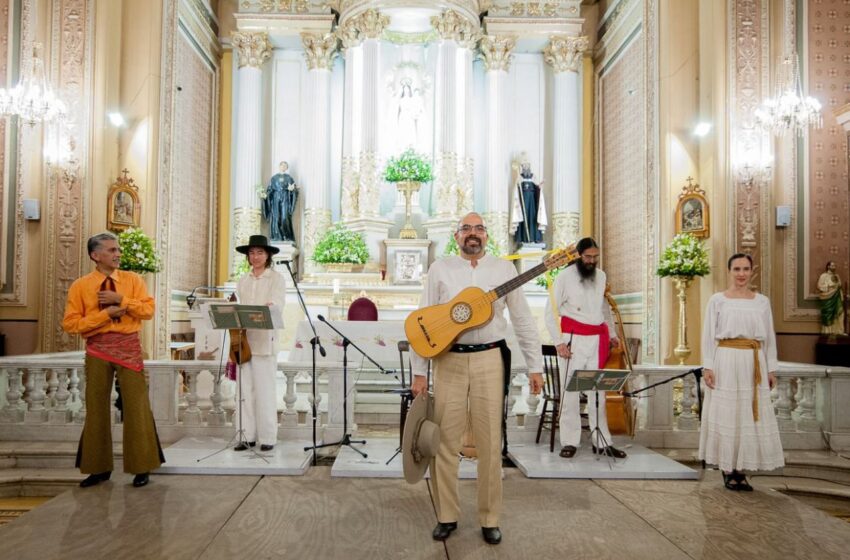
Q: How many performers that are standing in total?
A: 5